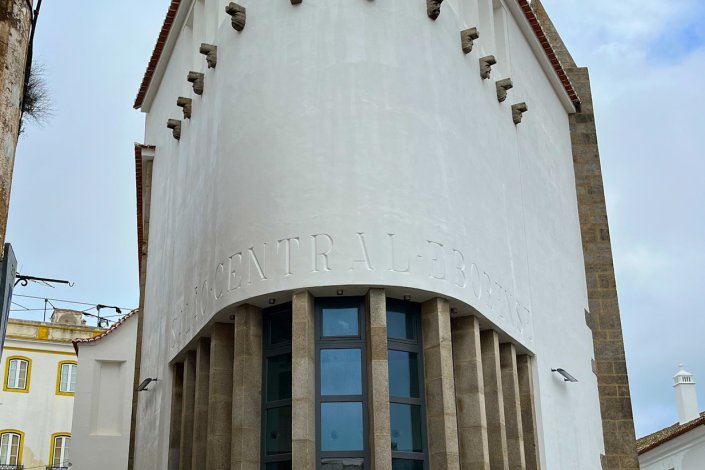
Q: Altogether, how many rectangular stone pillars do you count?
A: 12